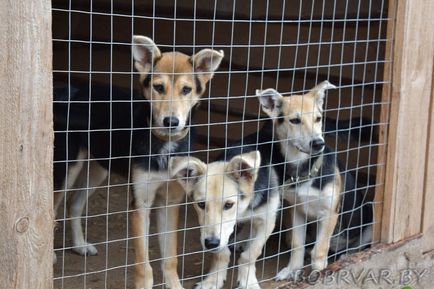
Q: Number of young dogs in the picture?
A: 3